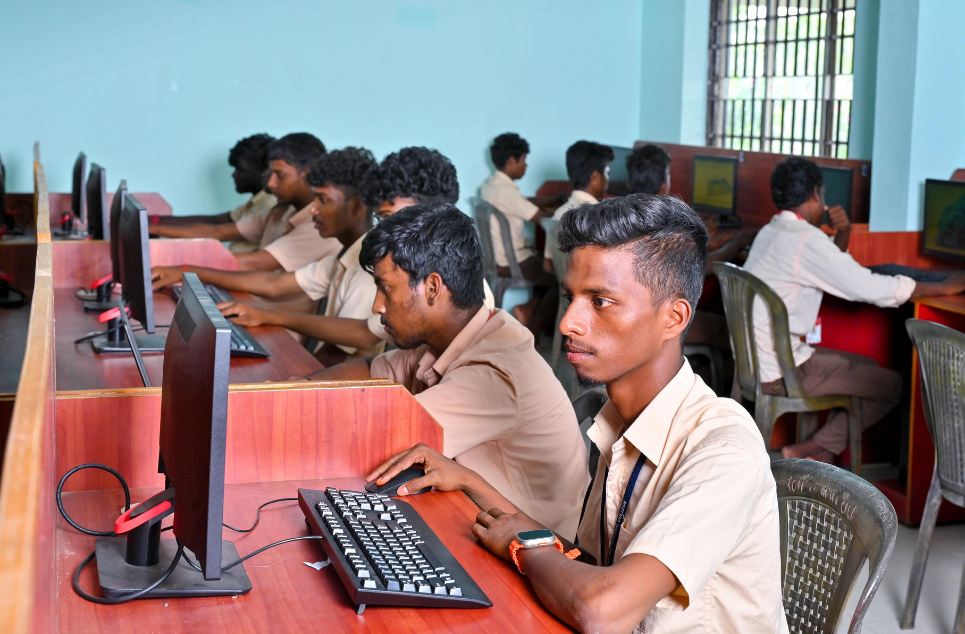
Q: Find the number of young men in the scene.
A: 10